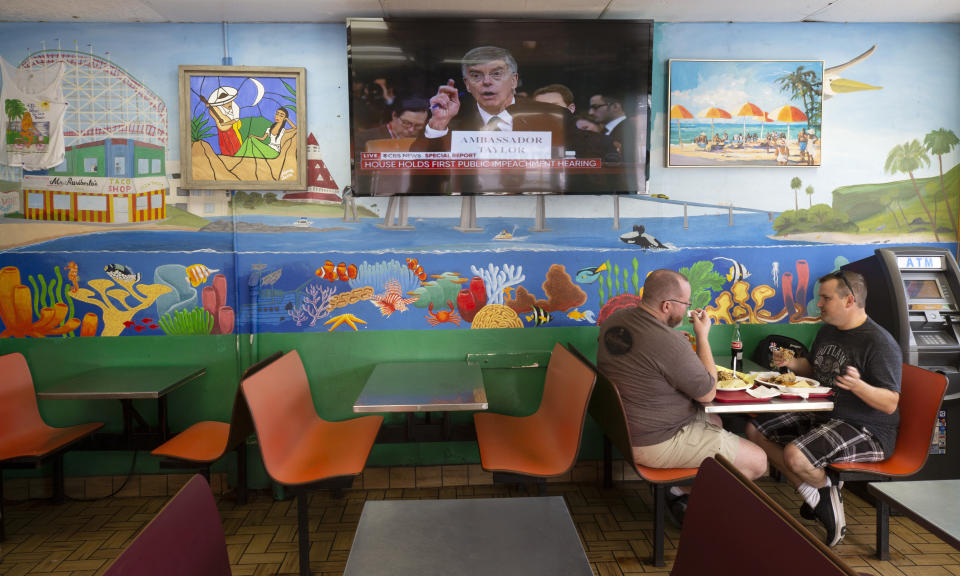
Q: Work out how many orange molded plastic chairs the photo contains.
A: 6